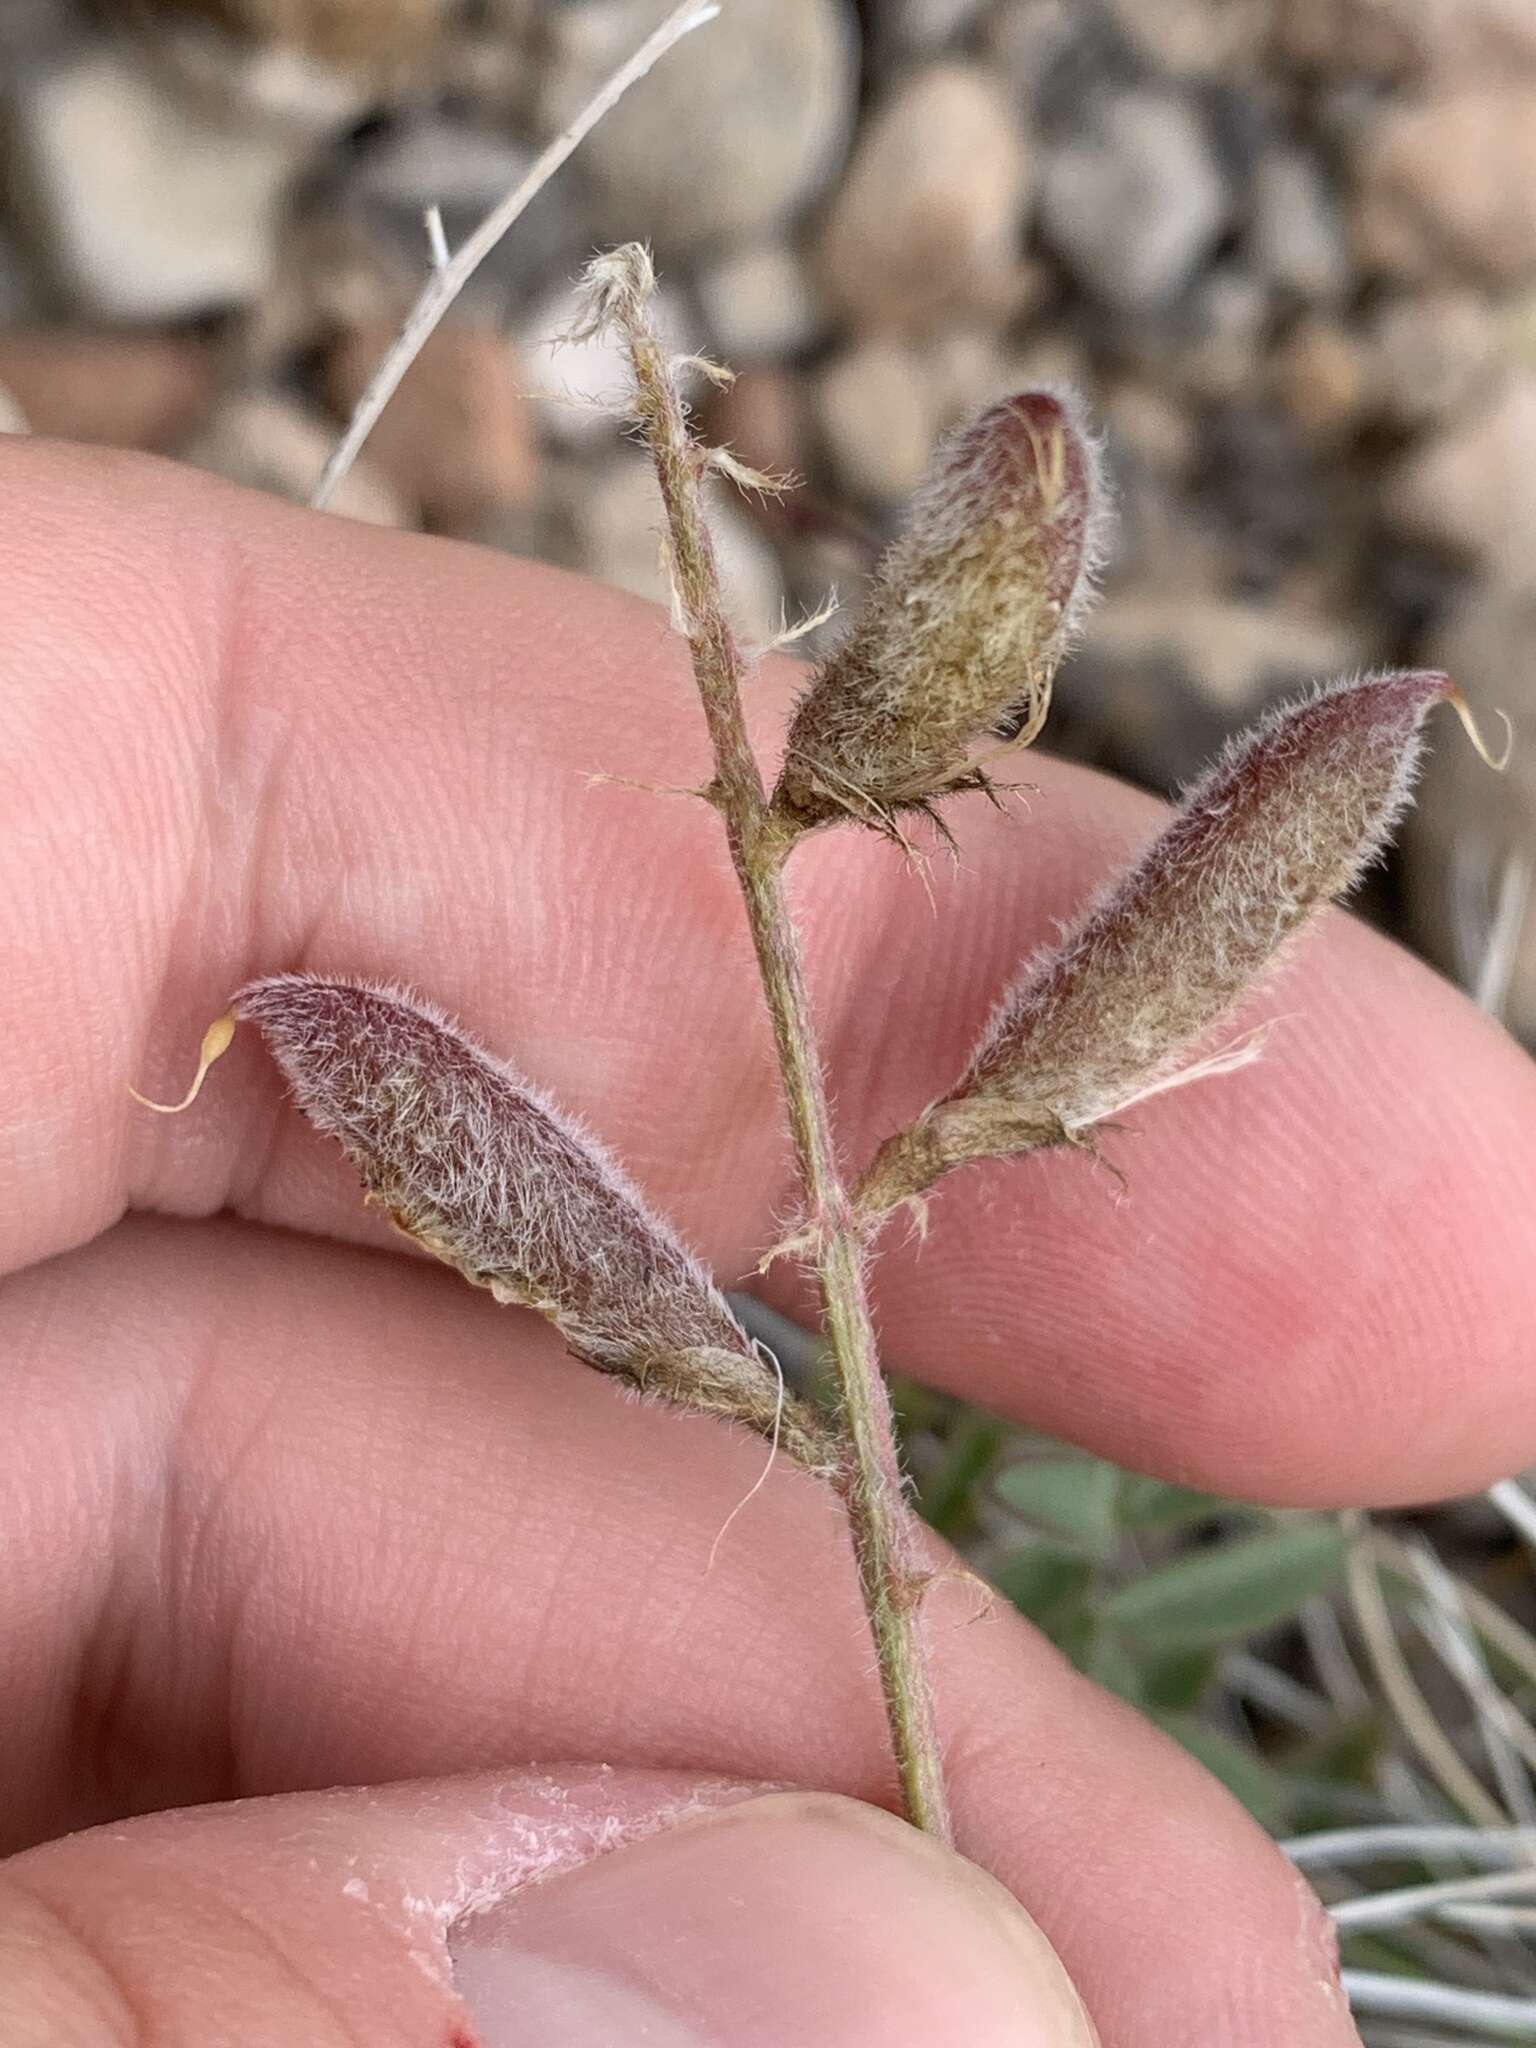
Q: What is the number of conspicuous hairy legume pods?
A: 3